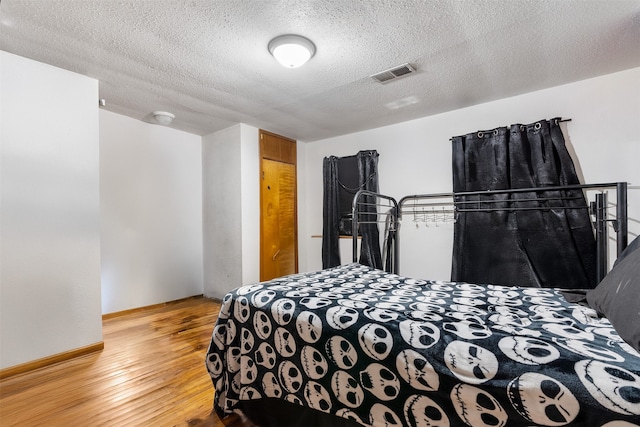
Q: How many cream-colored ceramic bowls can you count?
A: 0